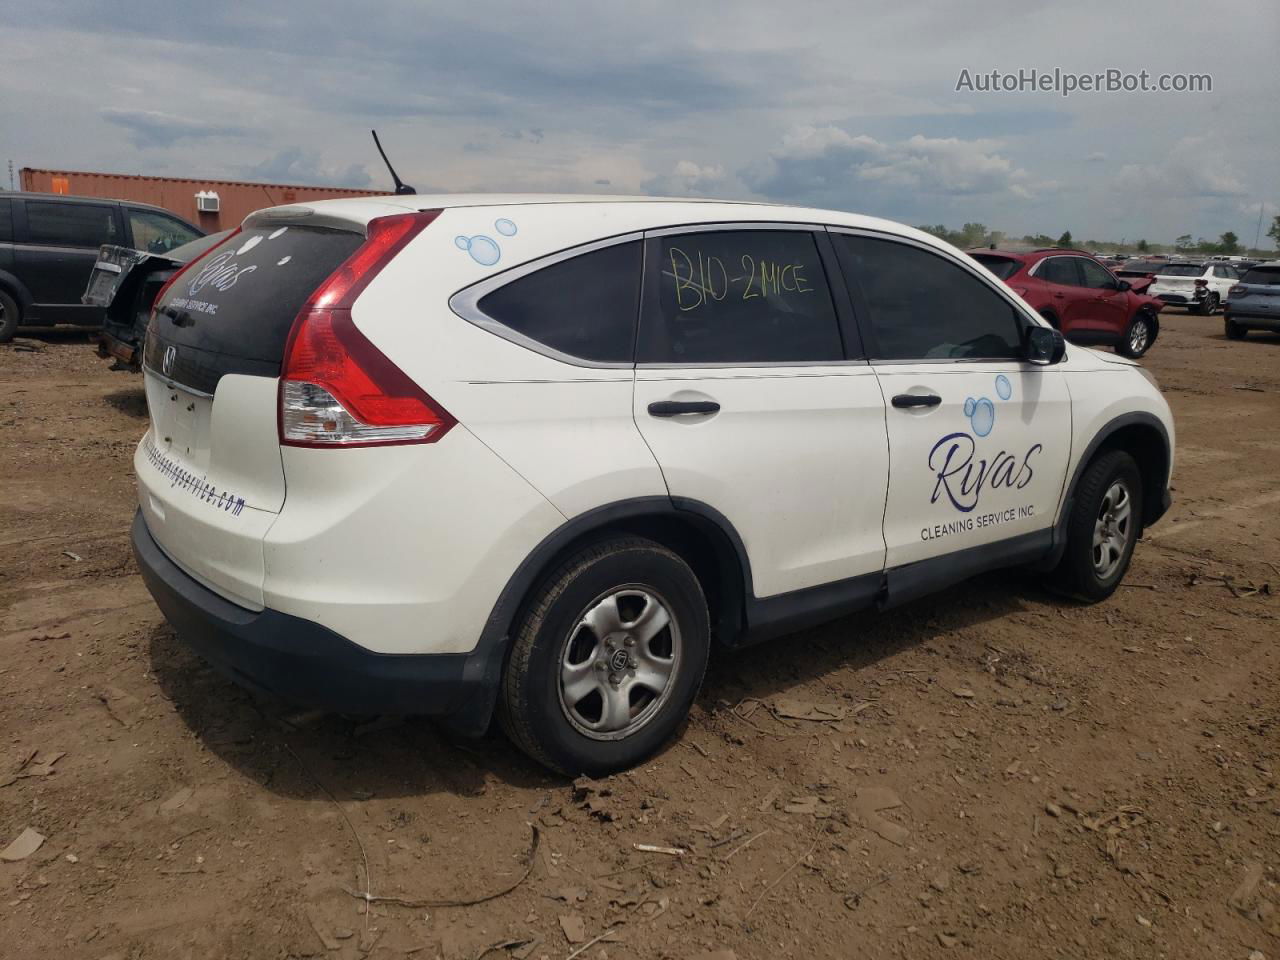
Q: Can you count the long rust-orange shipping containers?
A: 1